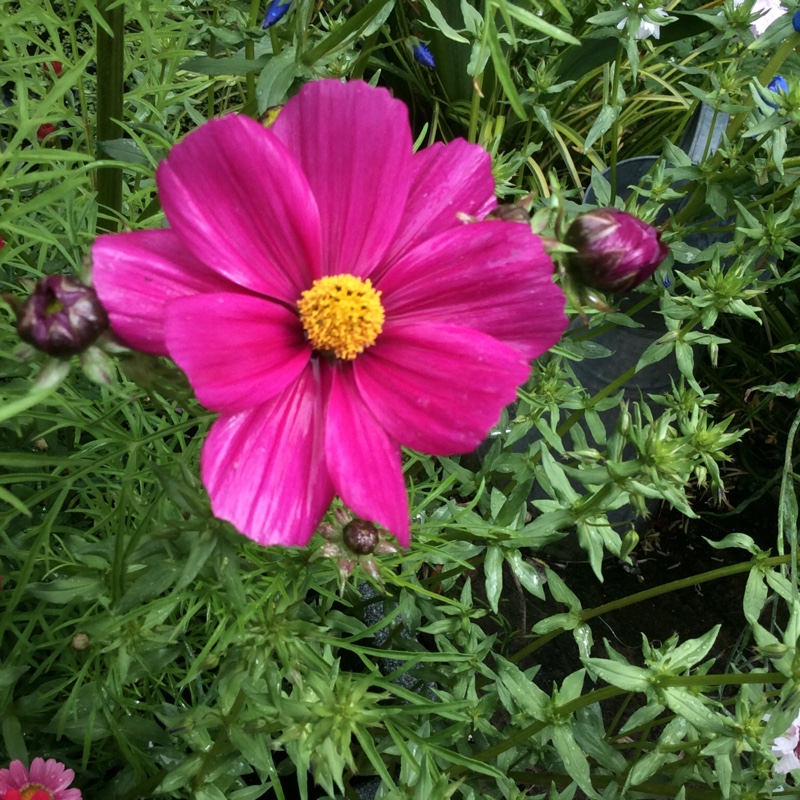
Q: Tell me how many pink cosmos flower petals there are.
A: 9